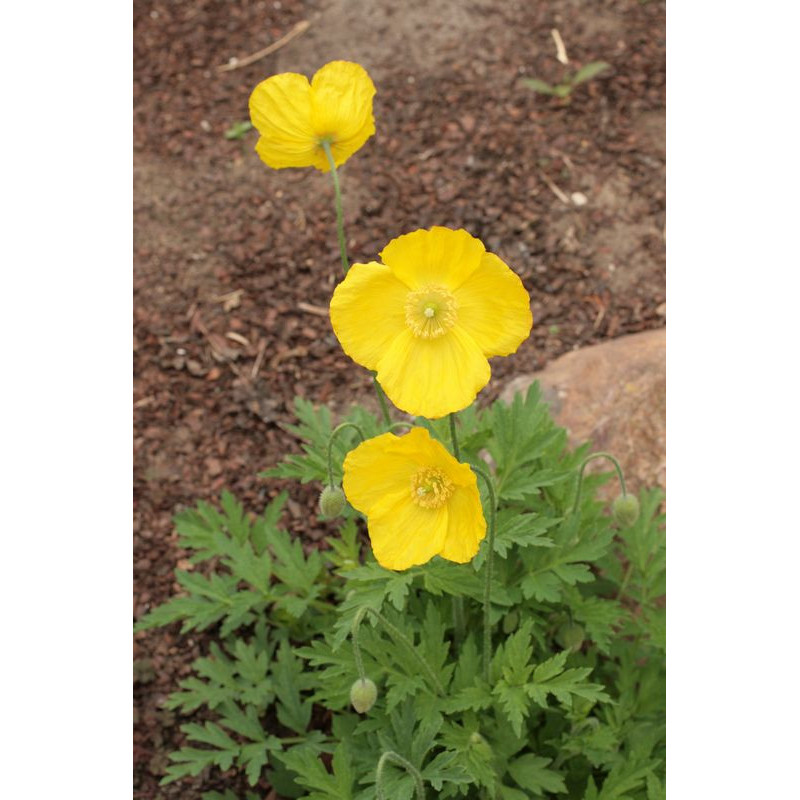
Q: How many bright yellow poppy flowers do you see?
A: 3